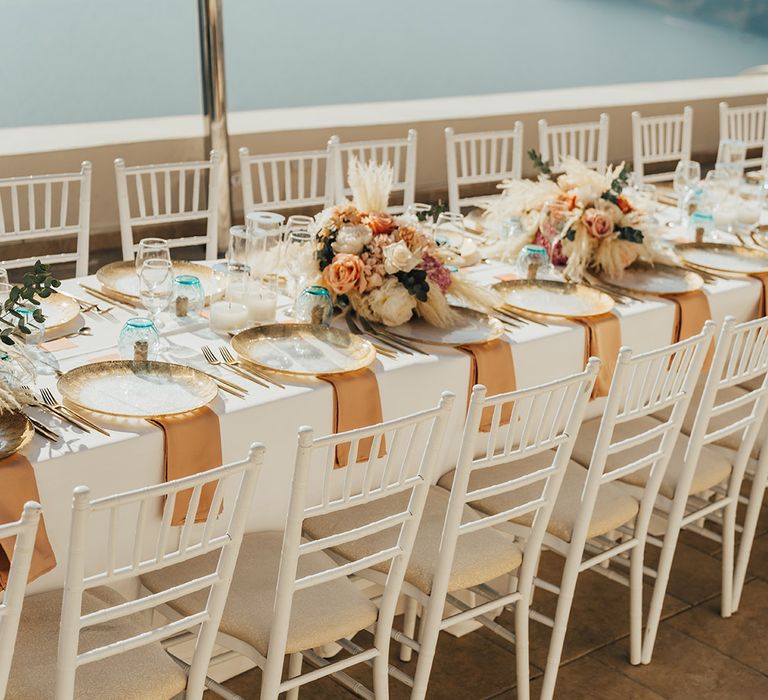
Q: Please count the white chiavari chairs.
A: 15